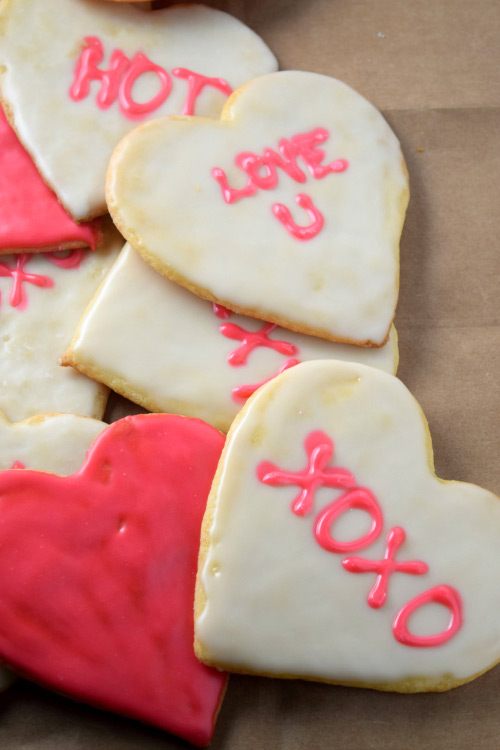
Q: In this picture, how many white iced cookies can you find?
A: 6